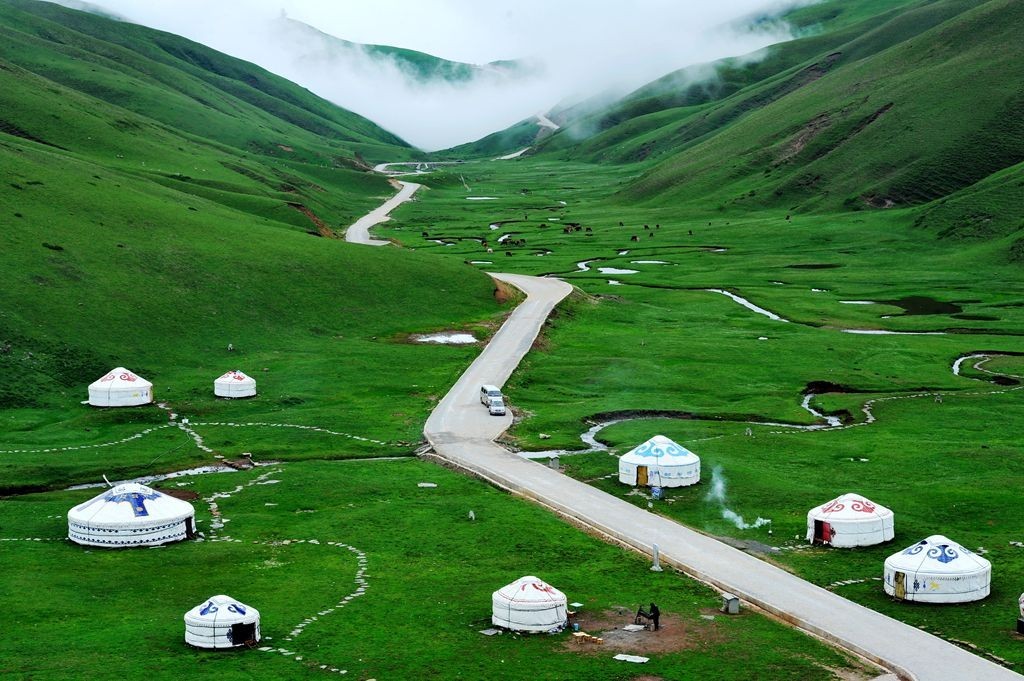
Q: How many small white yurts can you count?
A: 8